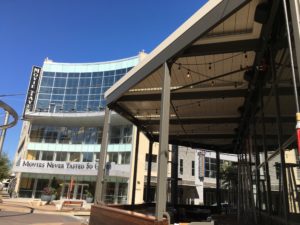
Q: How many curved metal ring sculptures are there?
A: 1